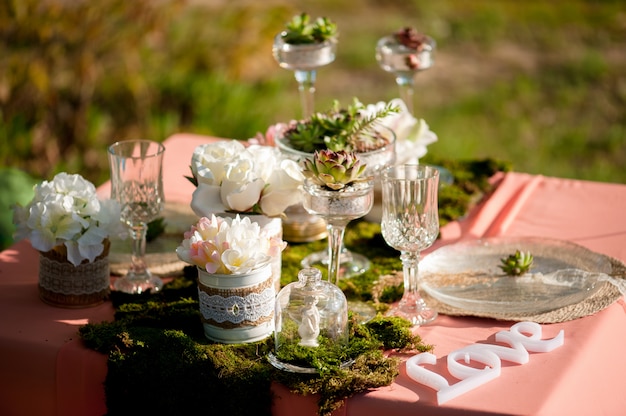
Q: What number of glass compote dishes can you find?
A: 4